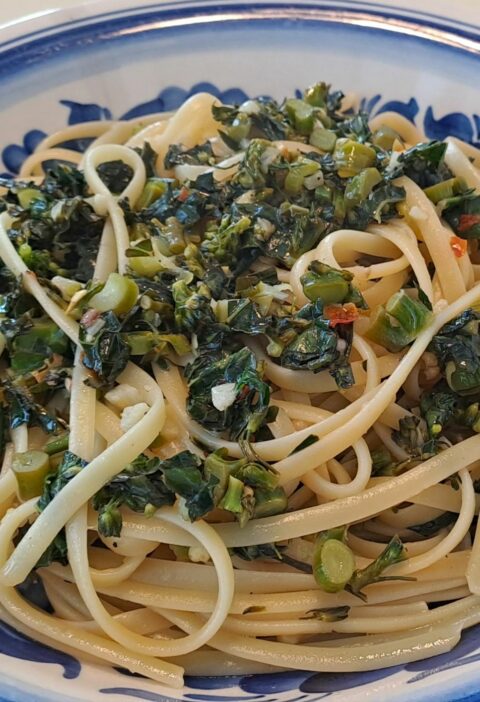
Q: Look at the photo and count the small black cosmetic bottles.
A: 0